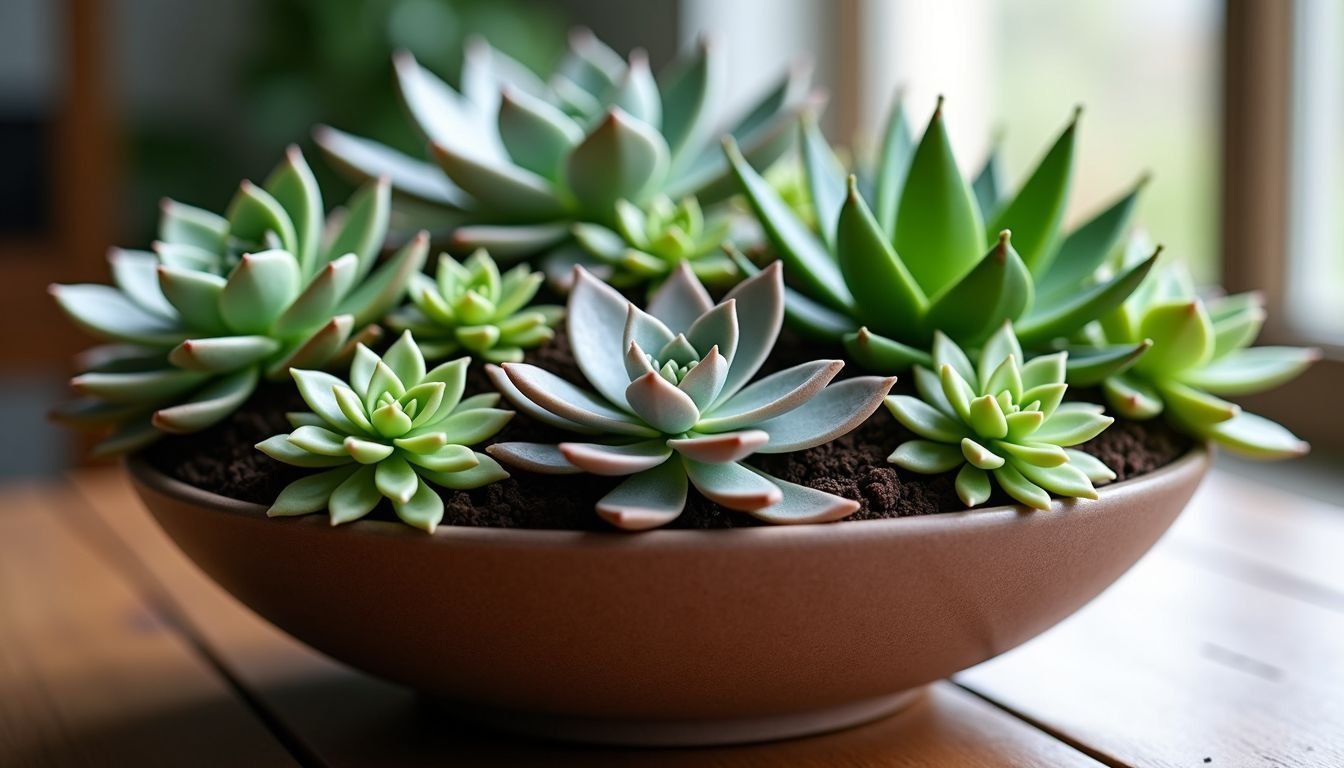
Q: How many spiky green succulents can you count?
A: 1